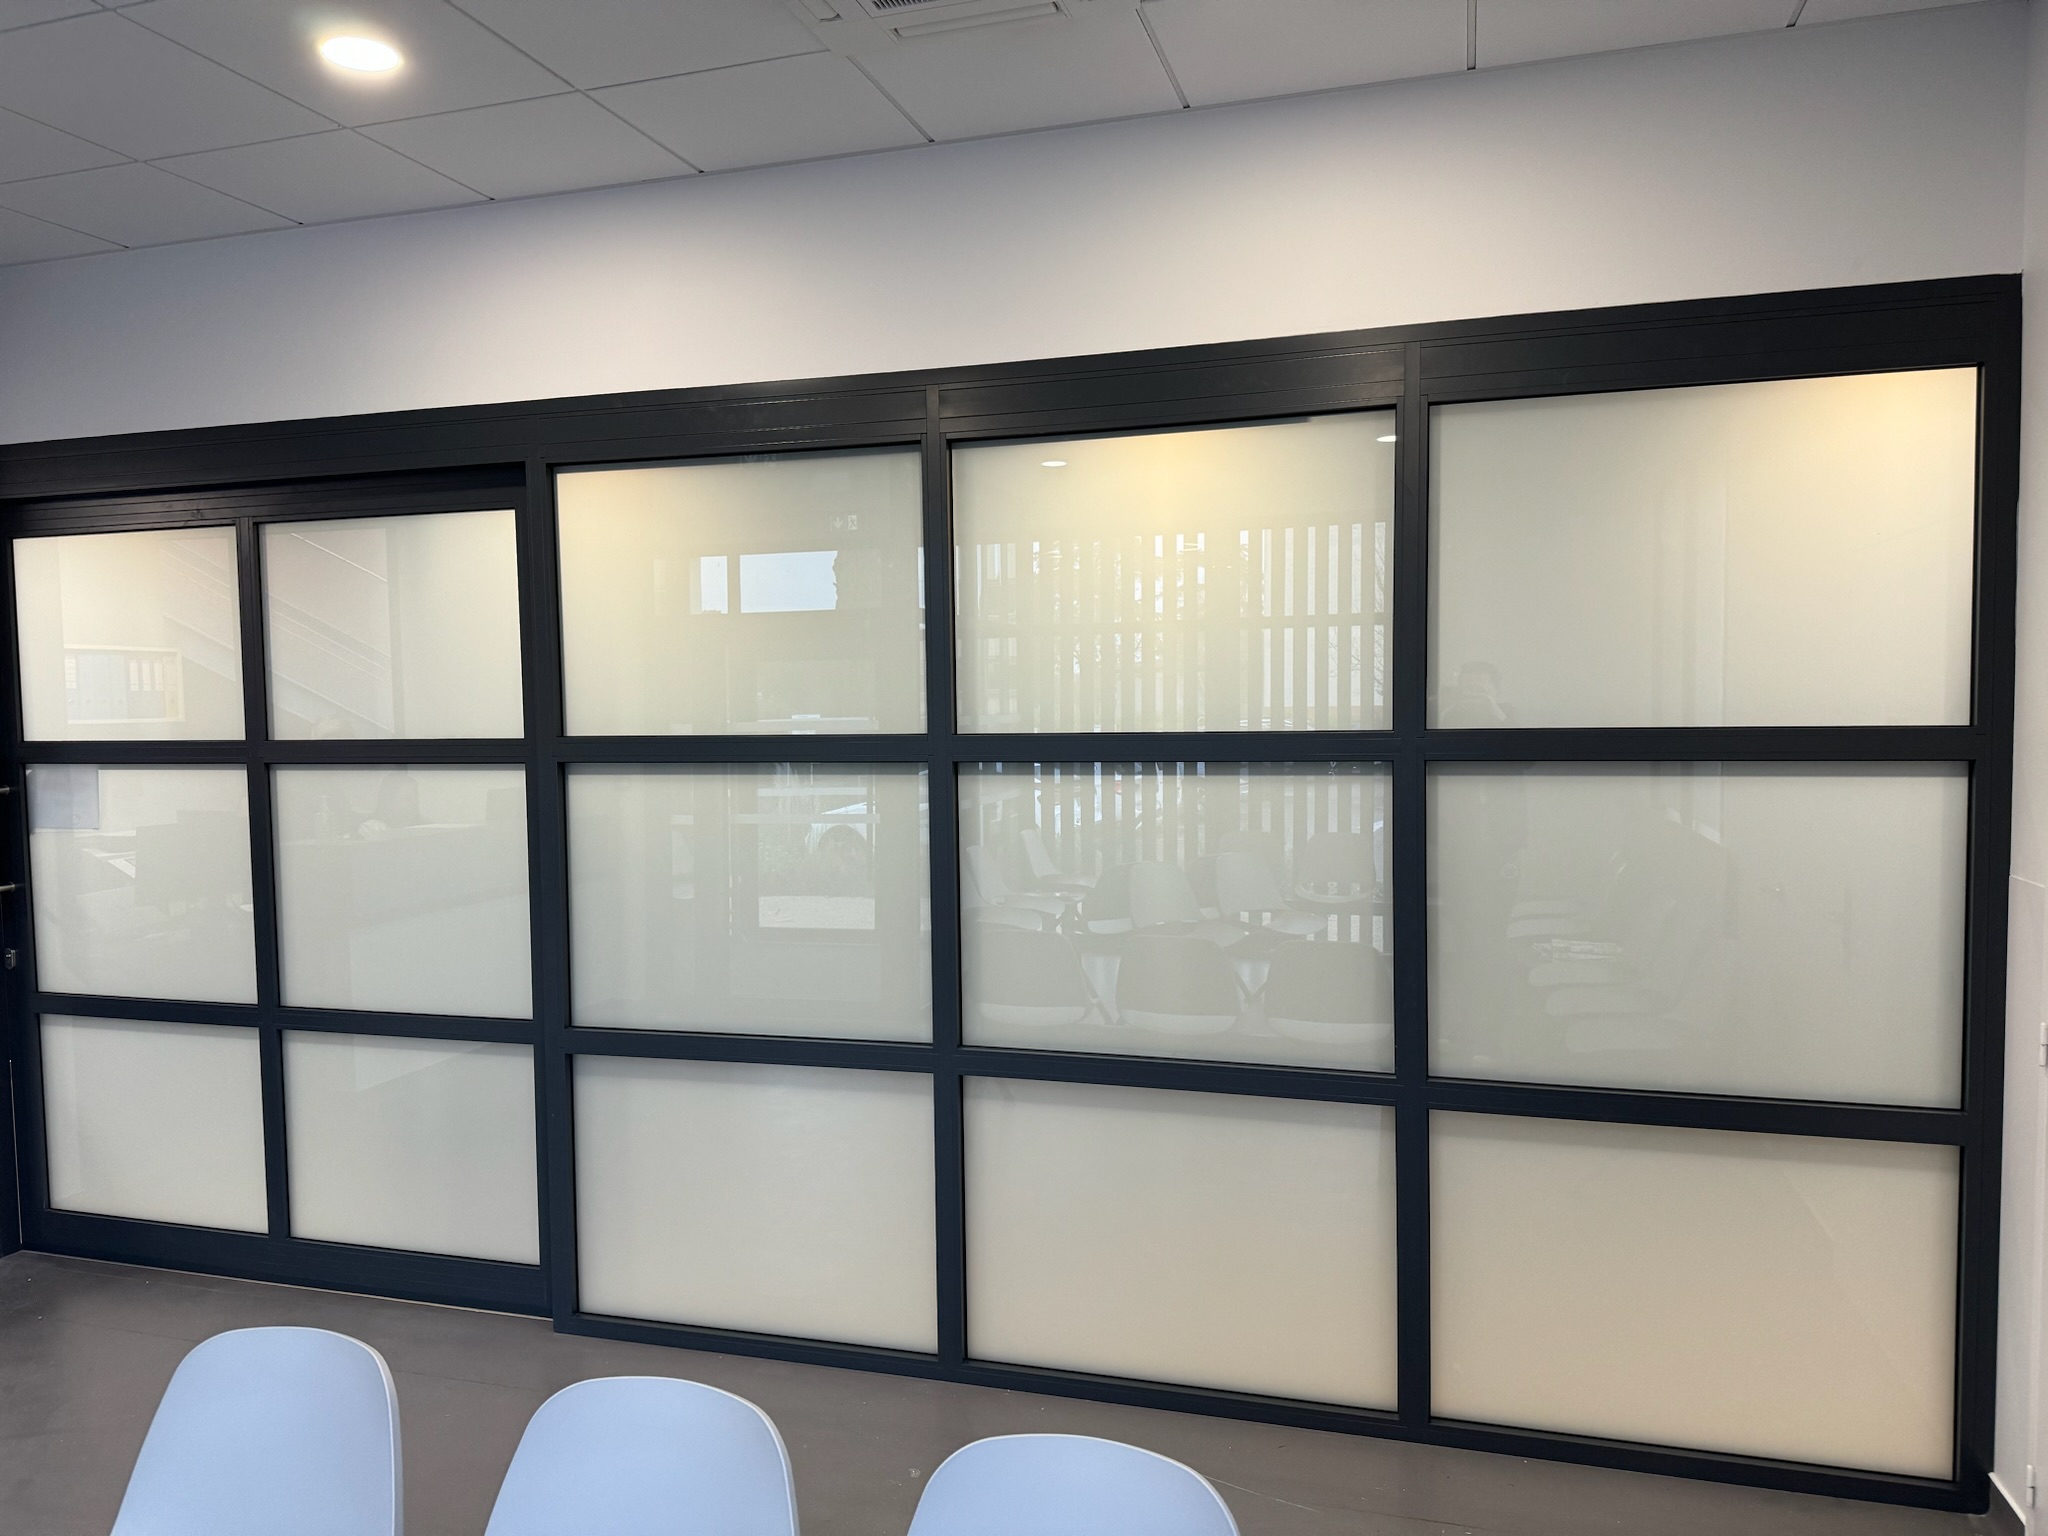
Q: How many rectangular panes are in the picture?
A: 15